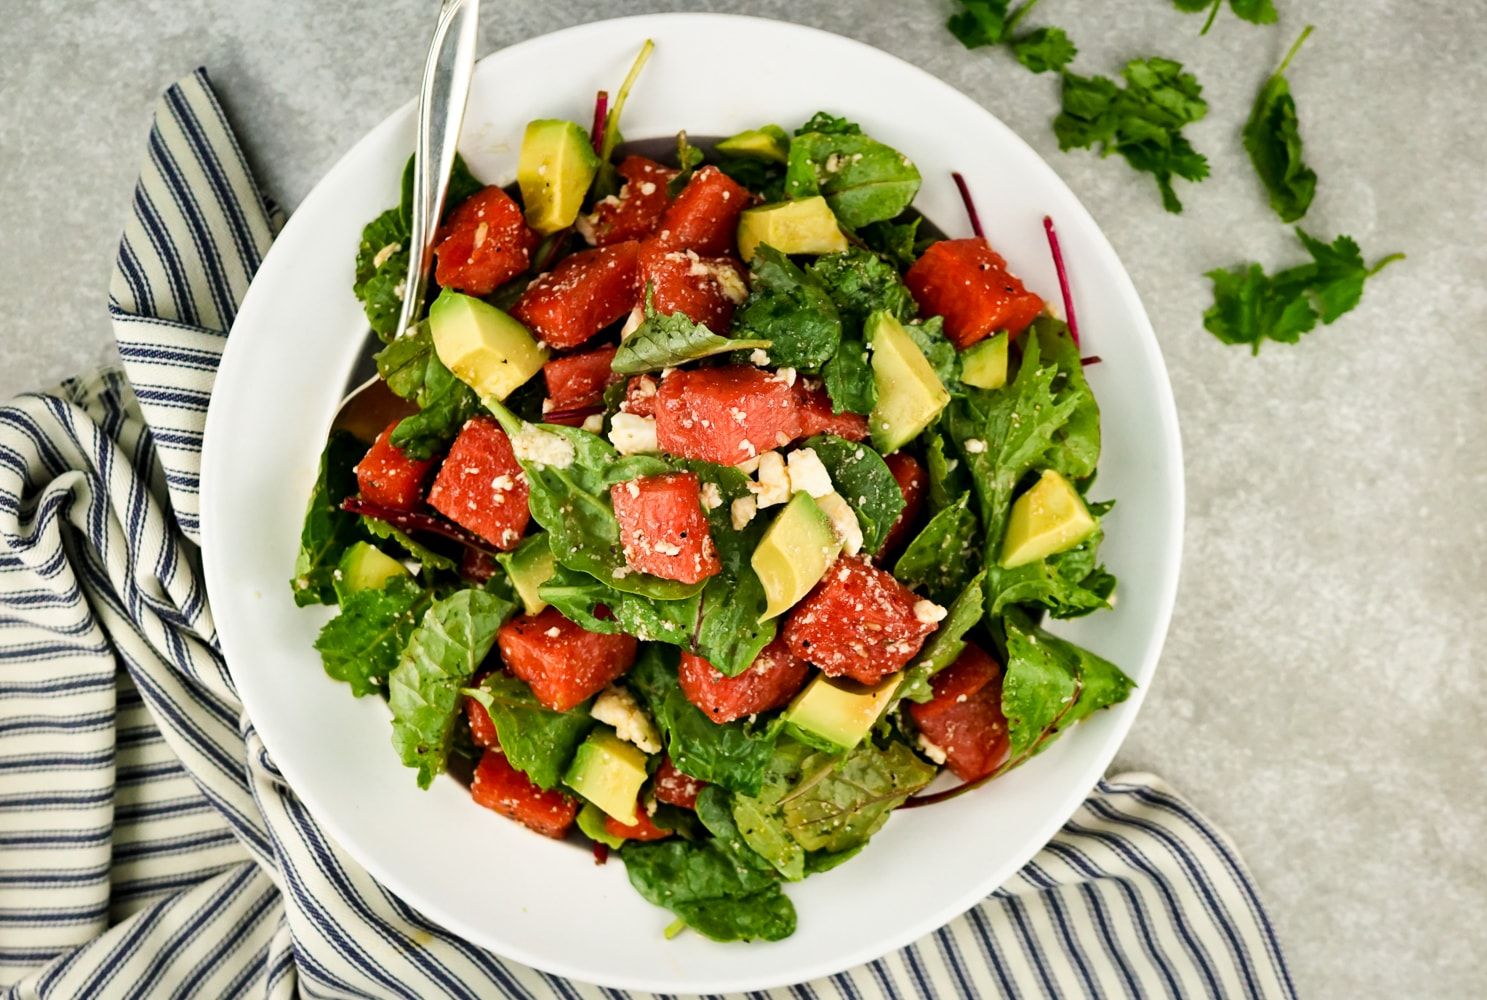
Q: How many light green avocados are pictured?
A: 12